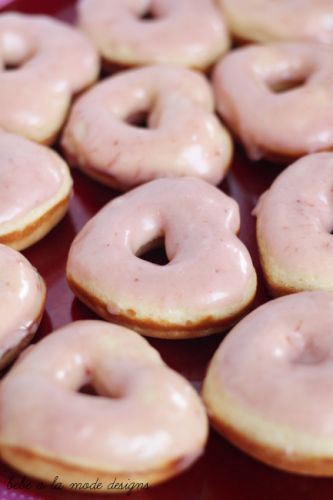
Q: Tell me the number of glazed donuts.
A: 11